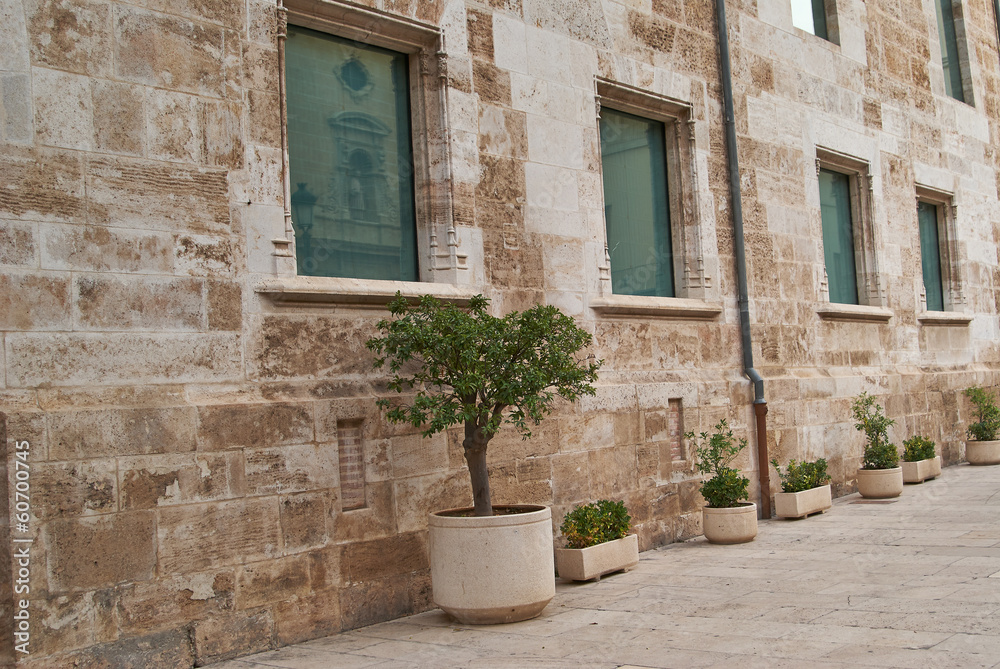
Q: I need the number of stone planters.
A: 7